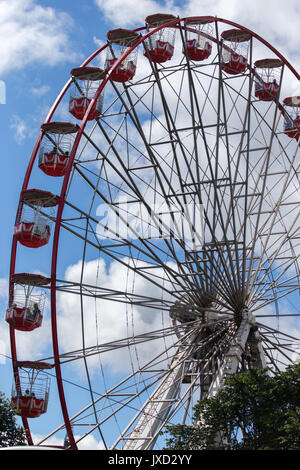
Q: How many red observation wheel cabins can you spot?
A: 11